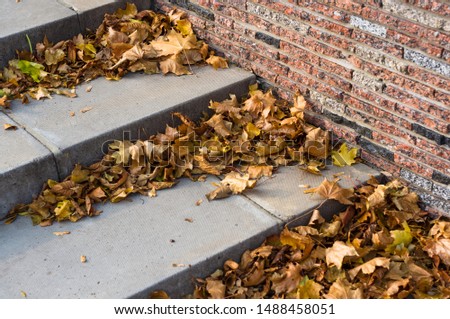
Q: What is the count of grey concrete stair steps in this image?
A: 3